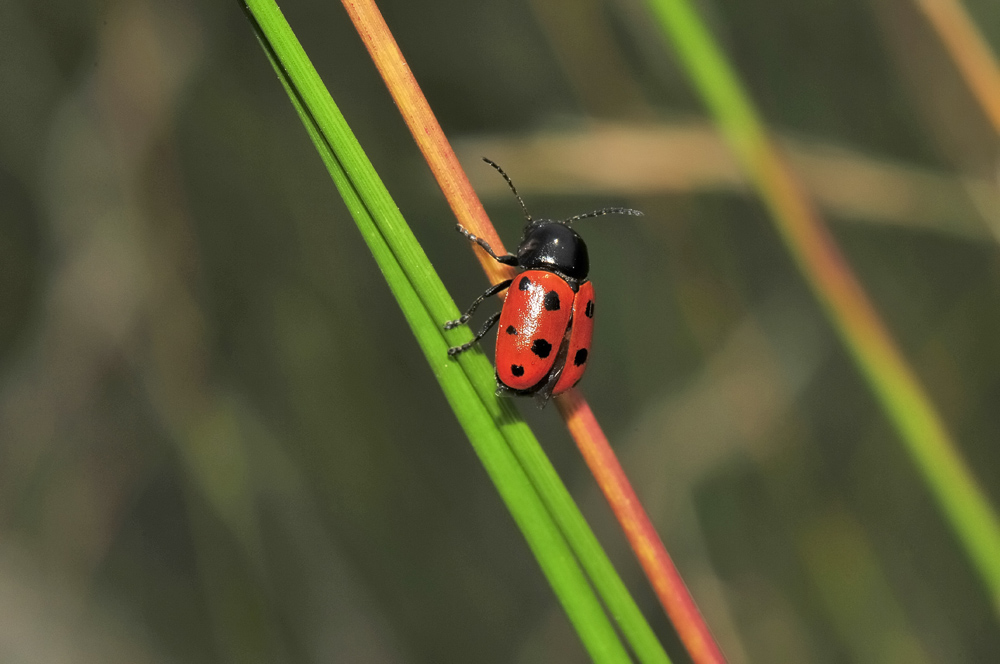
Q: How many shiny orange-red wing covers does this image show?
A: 2